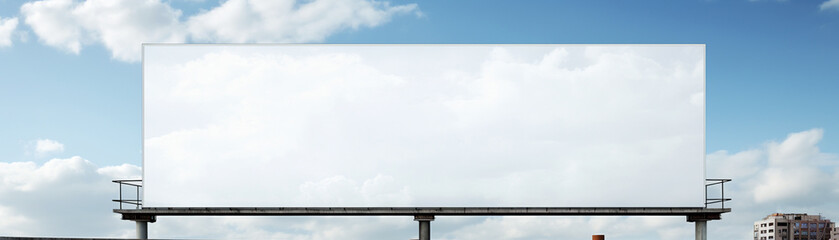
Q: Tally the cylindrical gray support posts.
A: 3